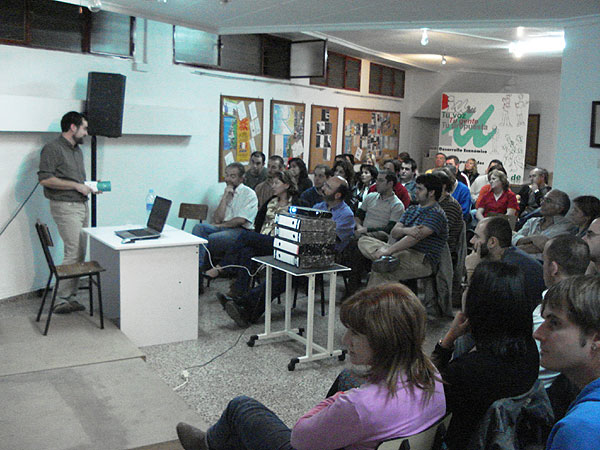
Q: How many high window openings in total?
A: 4